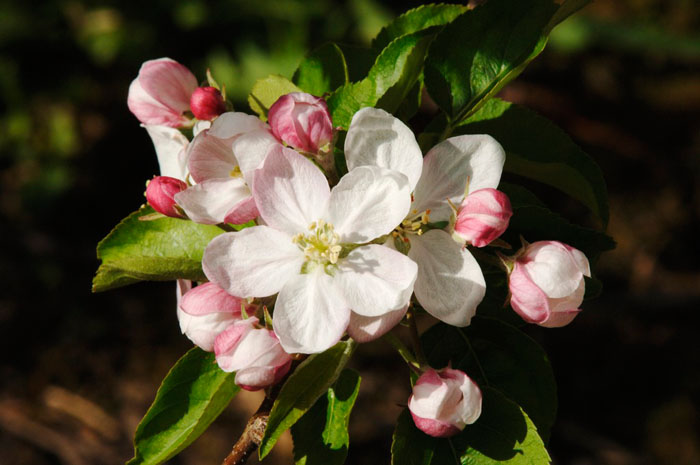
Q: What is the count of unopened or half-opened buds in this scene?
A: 9